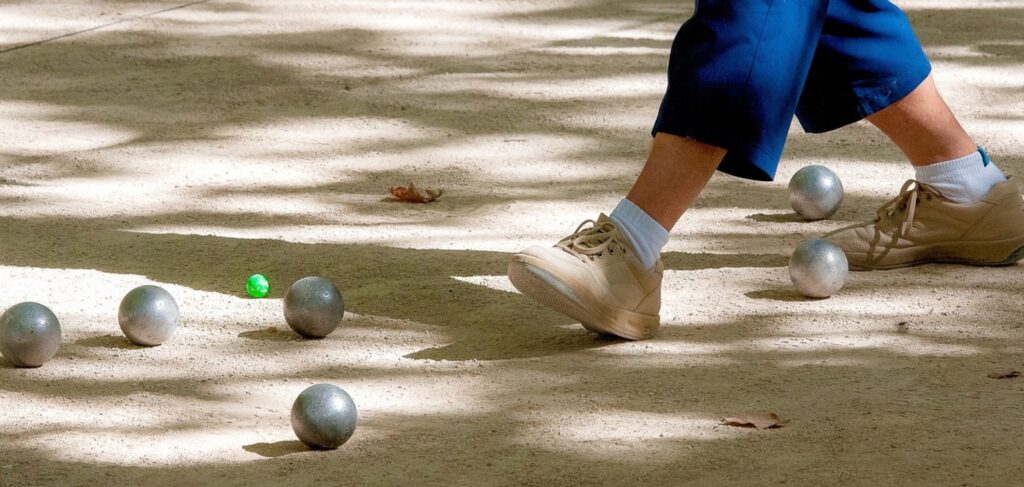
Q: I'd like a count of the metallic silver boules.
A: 6